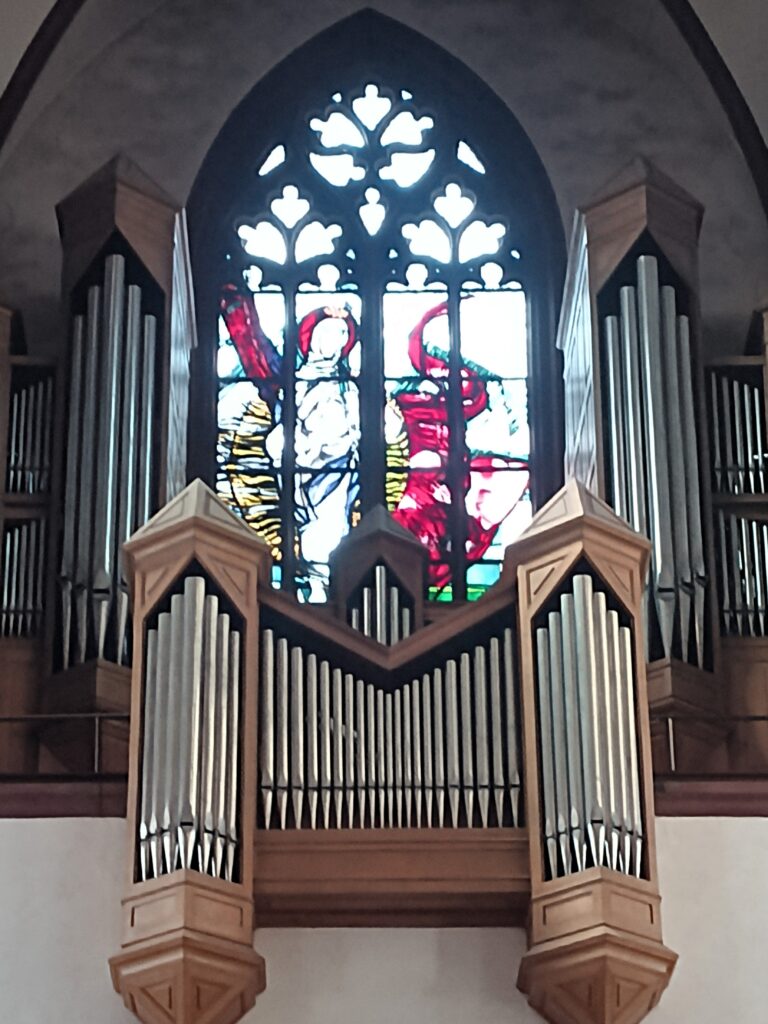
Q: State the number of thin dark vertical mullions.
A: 3